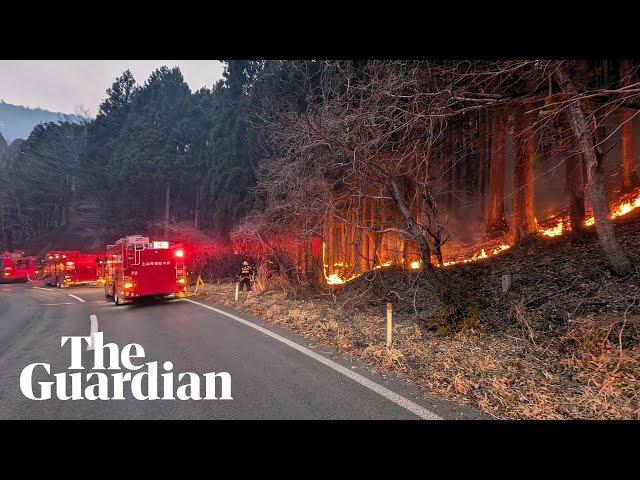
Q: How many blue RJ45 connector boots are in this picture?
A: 0